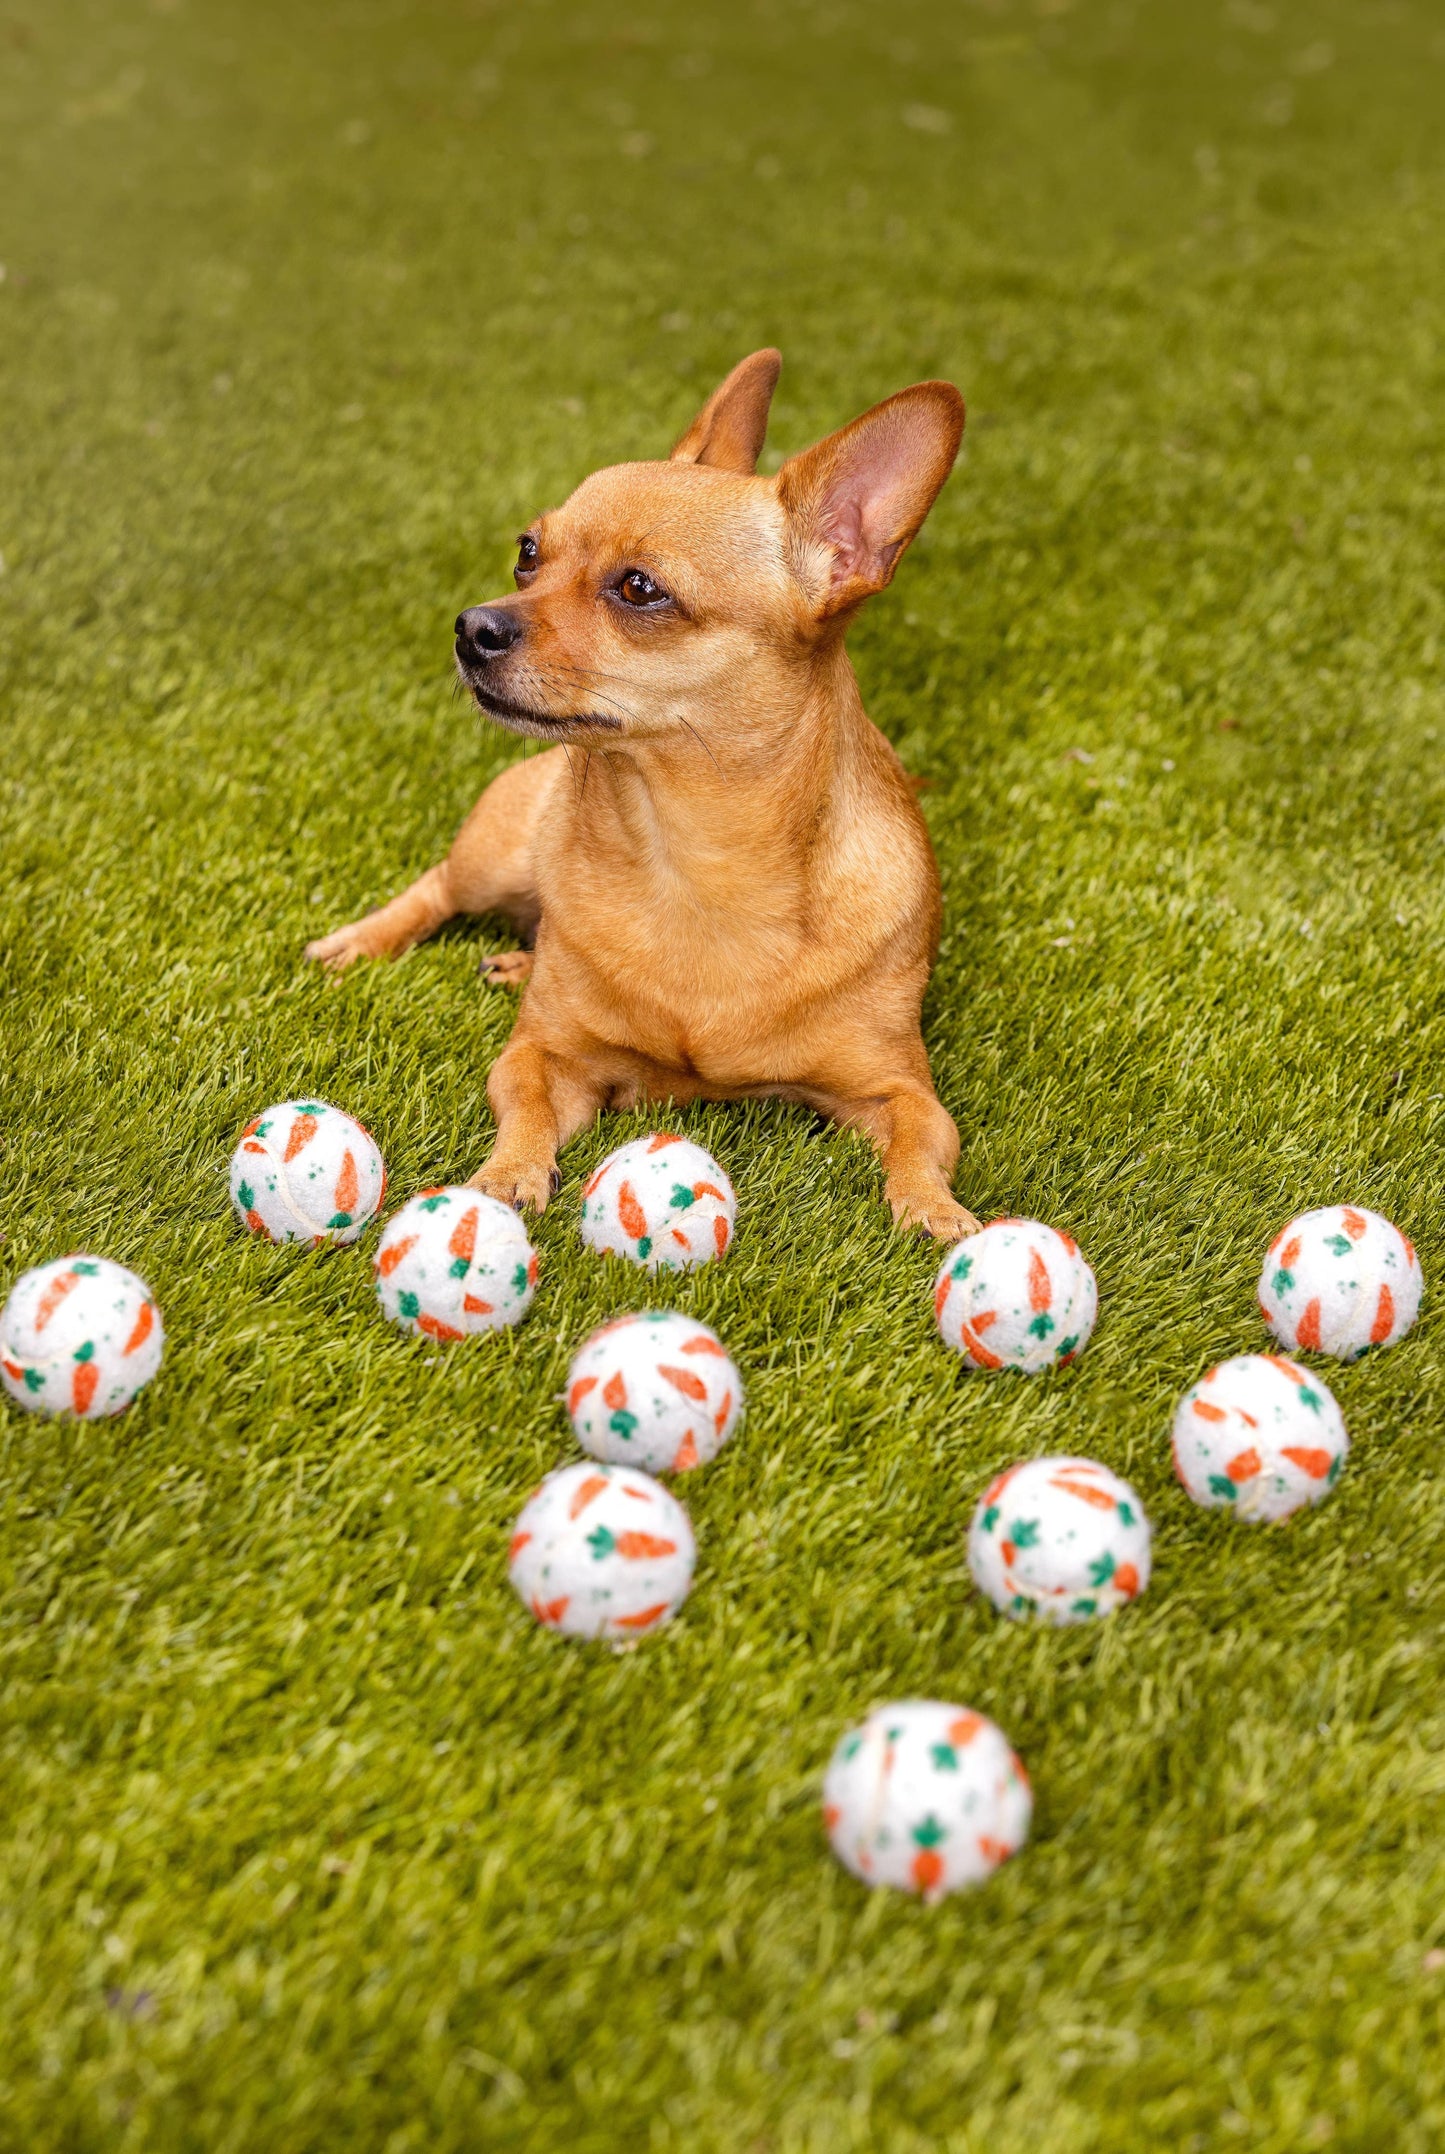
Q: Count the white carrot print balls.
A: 11